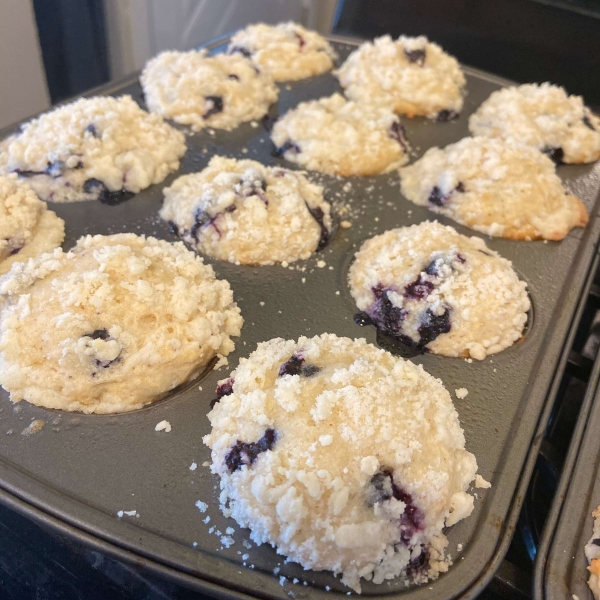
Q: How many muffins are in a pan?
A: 12